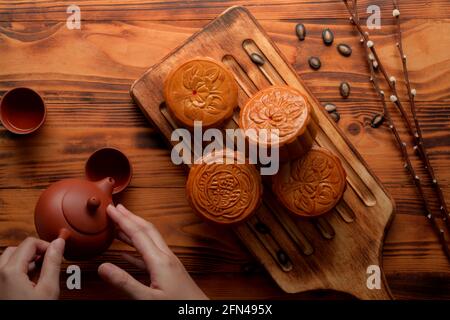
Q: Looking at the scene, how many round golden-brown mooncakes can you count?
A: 4